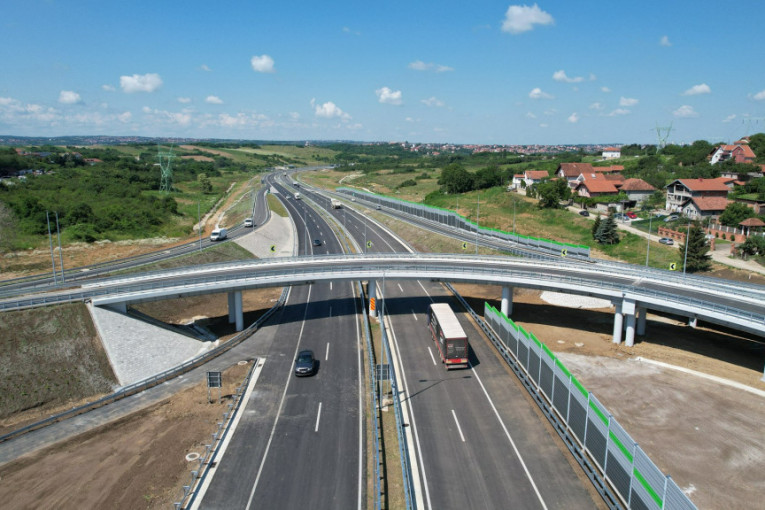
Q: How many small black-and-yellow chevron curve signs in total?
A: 5